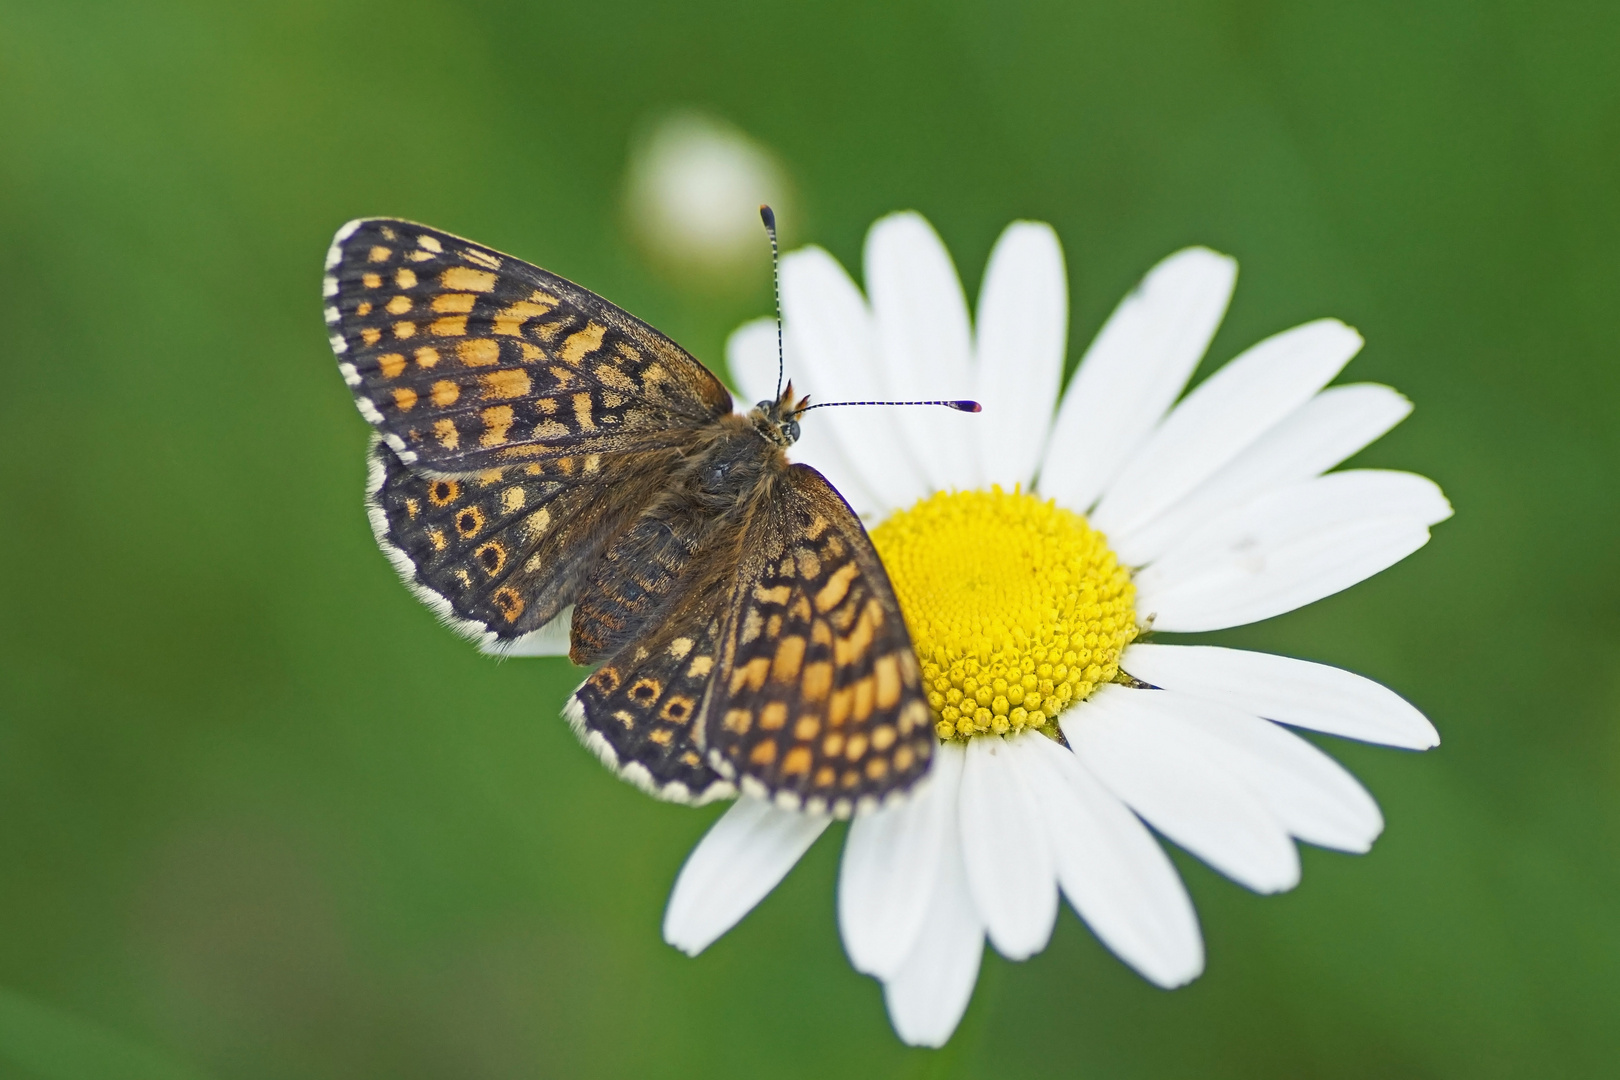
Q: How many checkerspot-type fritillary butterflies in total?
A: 1